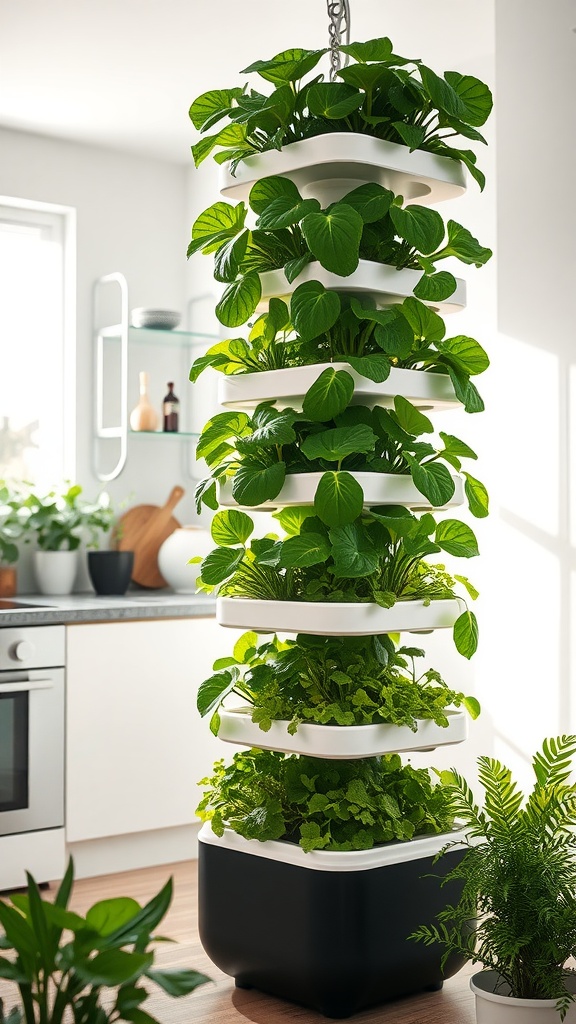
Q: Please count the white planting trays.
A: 6